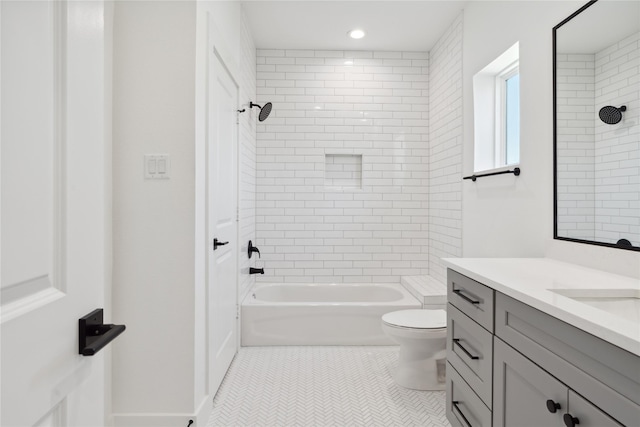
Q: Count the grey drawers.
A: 3